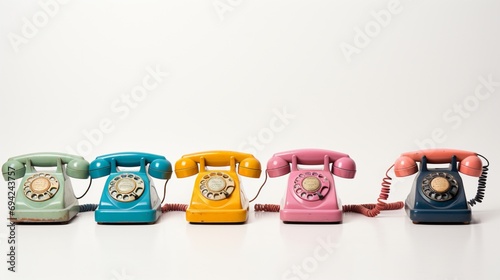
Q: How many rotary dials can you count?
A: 5